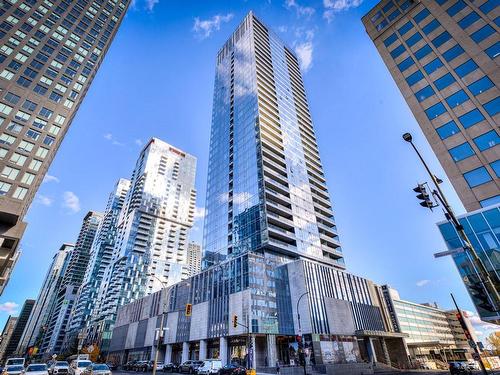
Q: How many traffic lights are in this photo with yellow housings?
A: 2